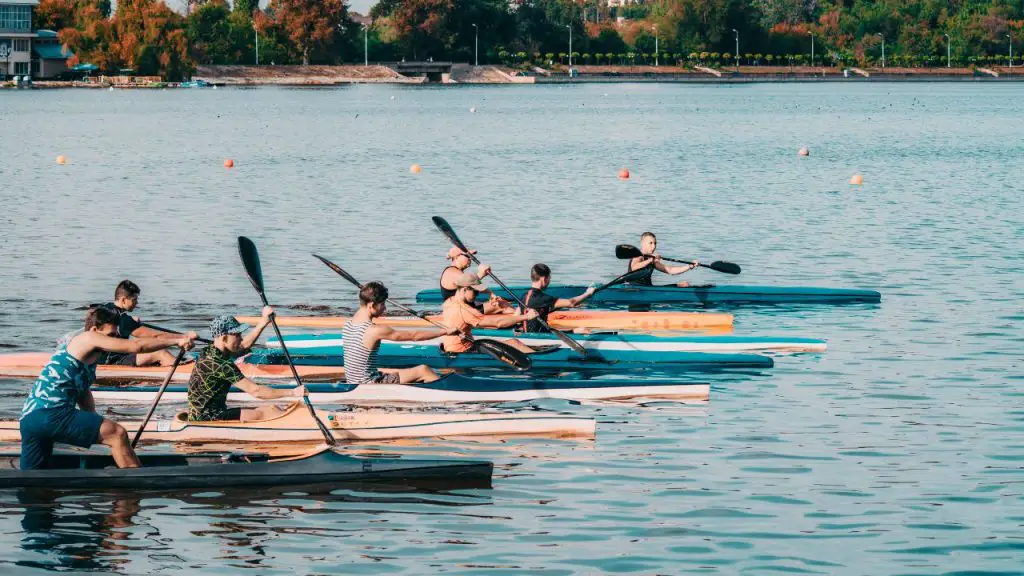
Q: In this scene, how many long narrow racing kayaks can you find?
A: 8